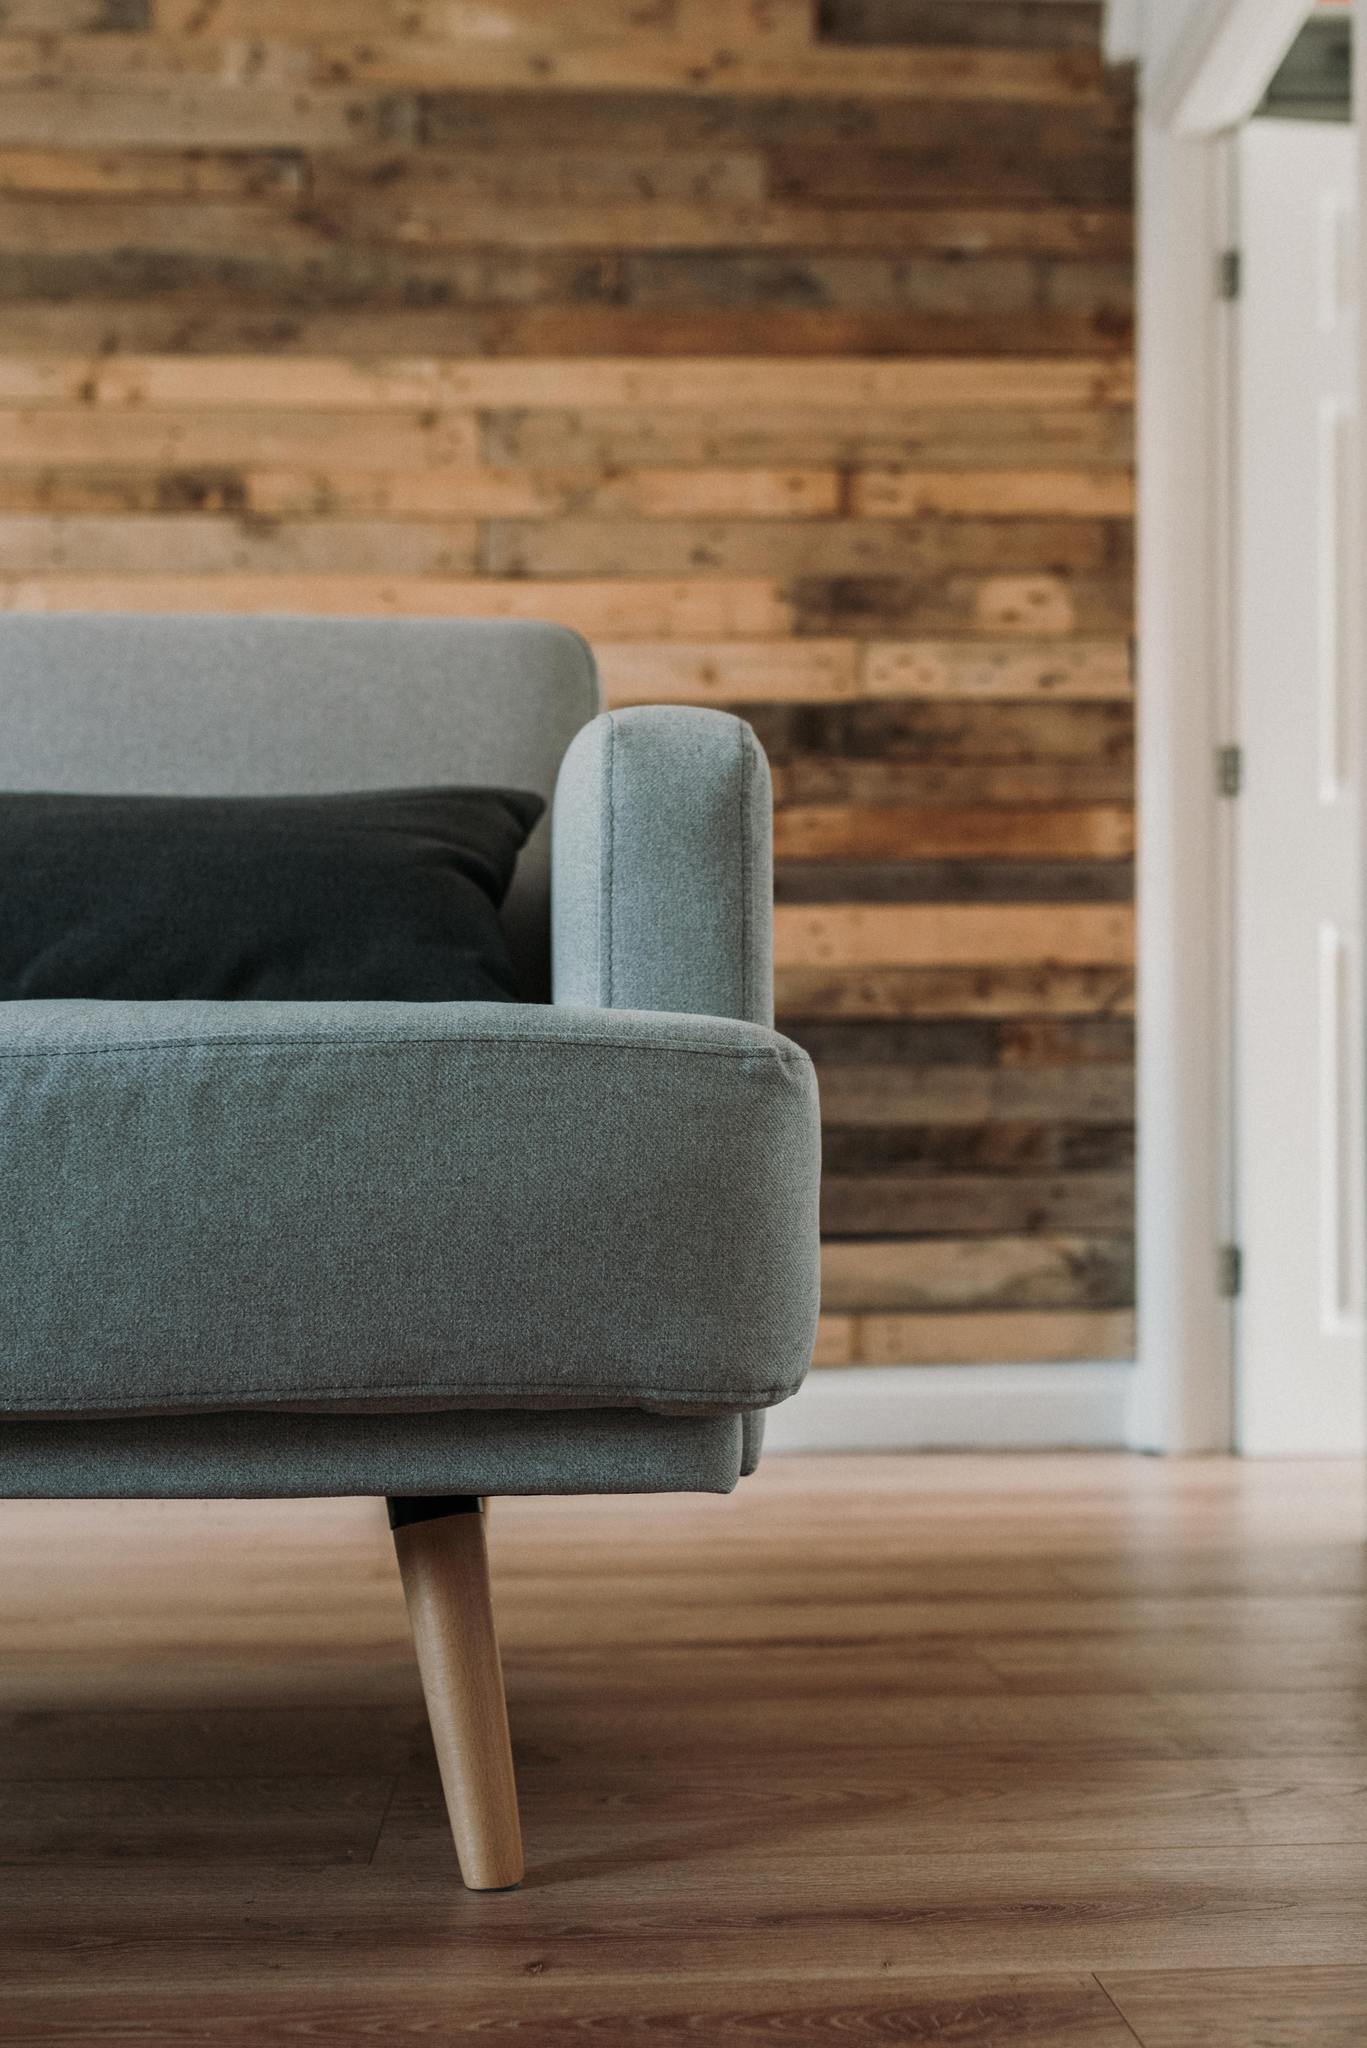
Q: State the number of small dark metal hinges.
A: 3